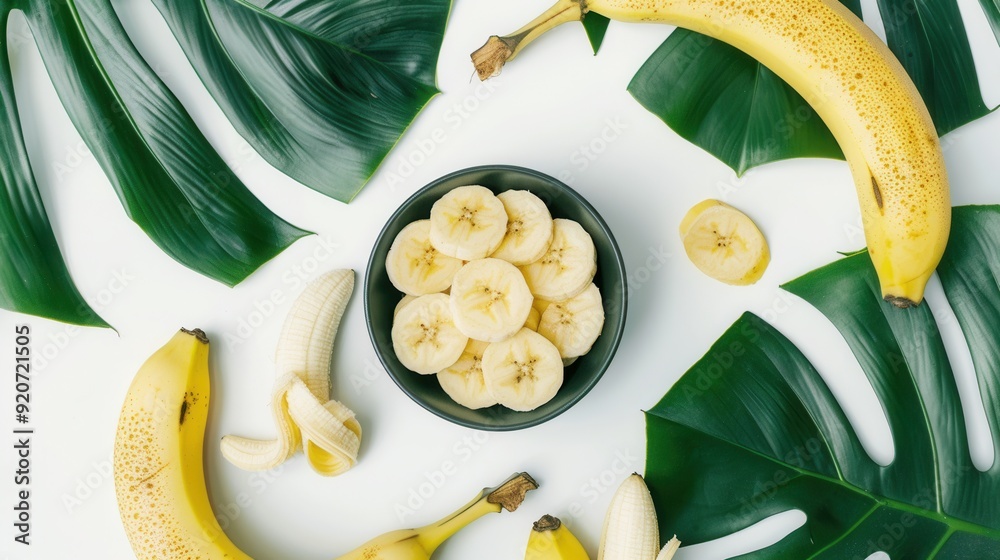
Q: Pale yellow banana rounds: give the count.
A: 10